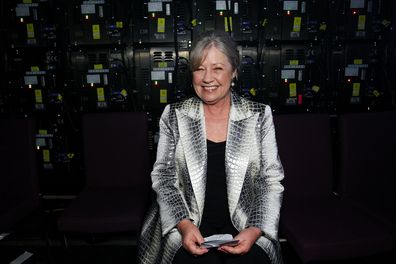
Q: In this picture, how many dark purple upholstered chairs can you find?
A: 4